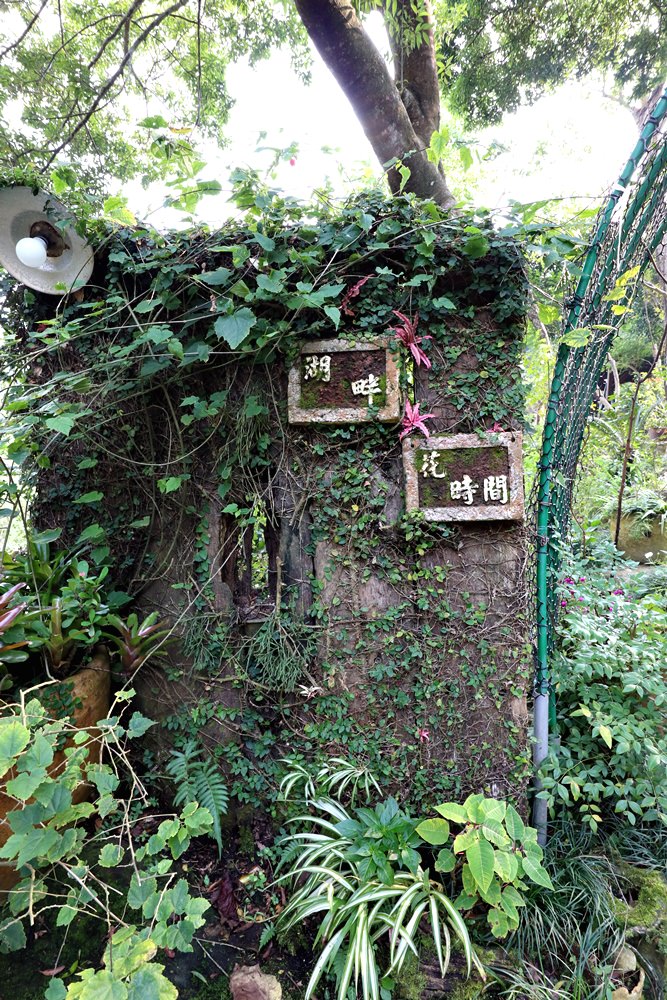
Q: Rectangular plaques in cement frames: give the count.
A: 2